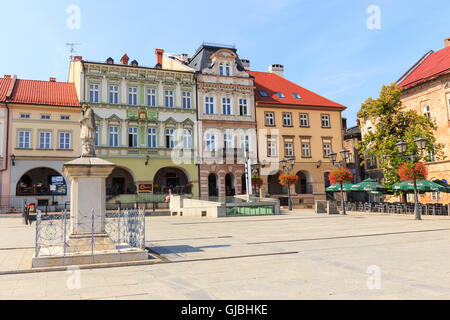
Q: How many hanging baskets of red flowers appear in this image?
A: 4